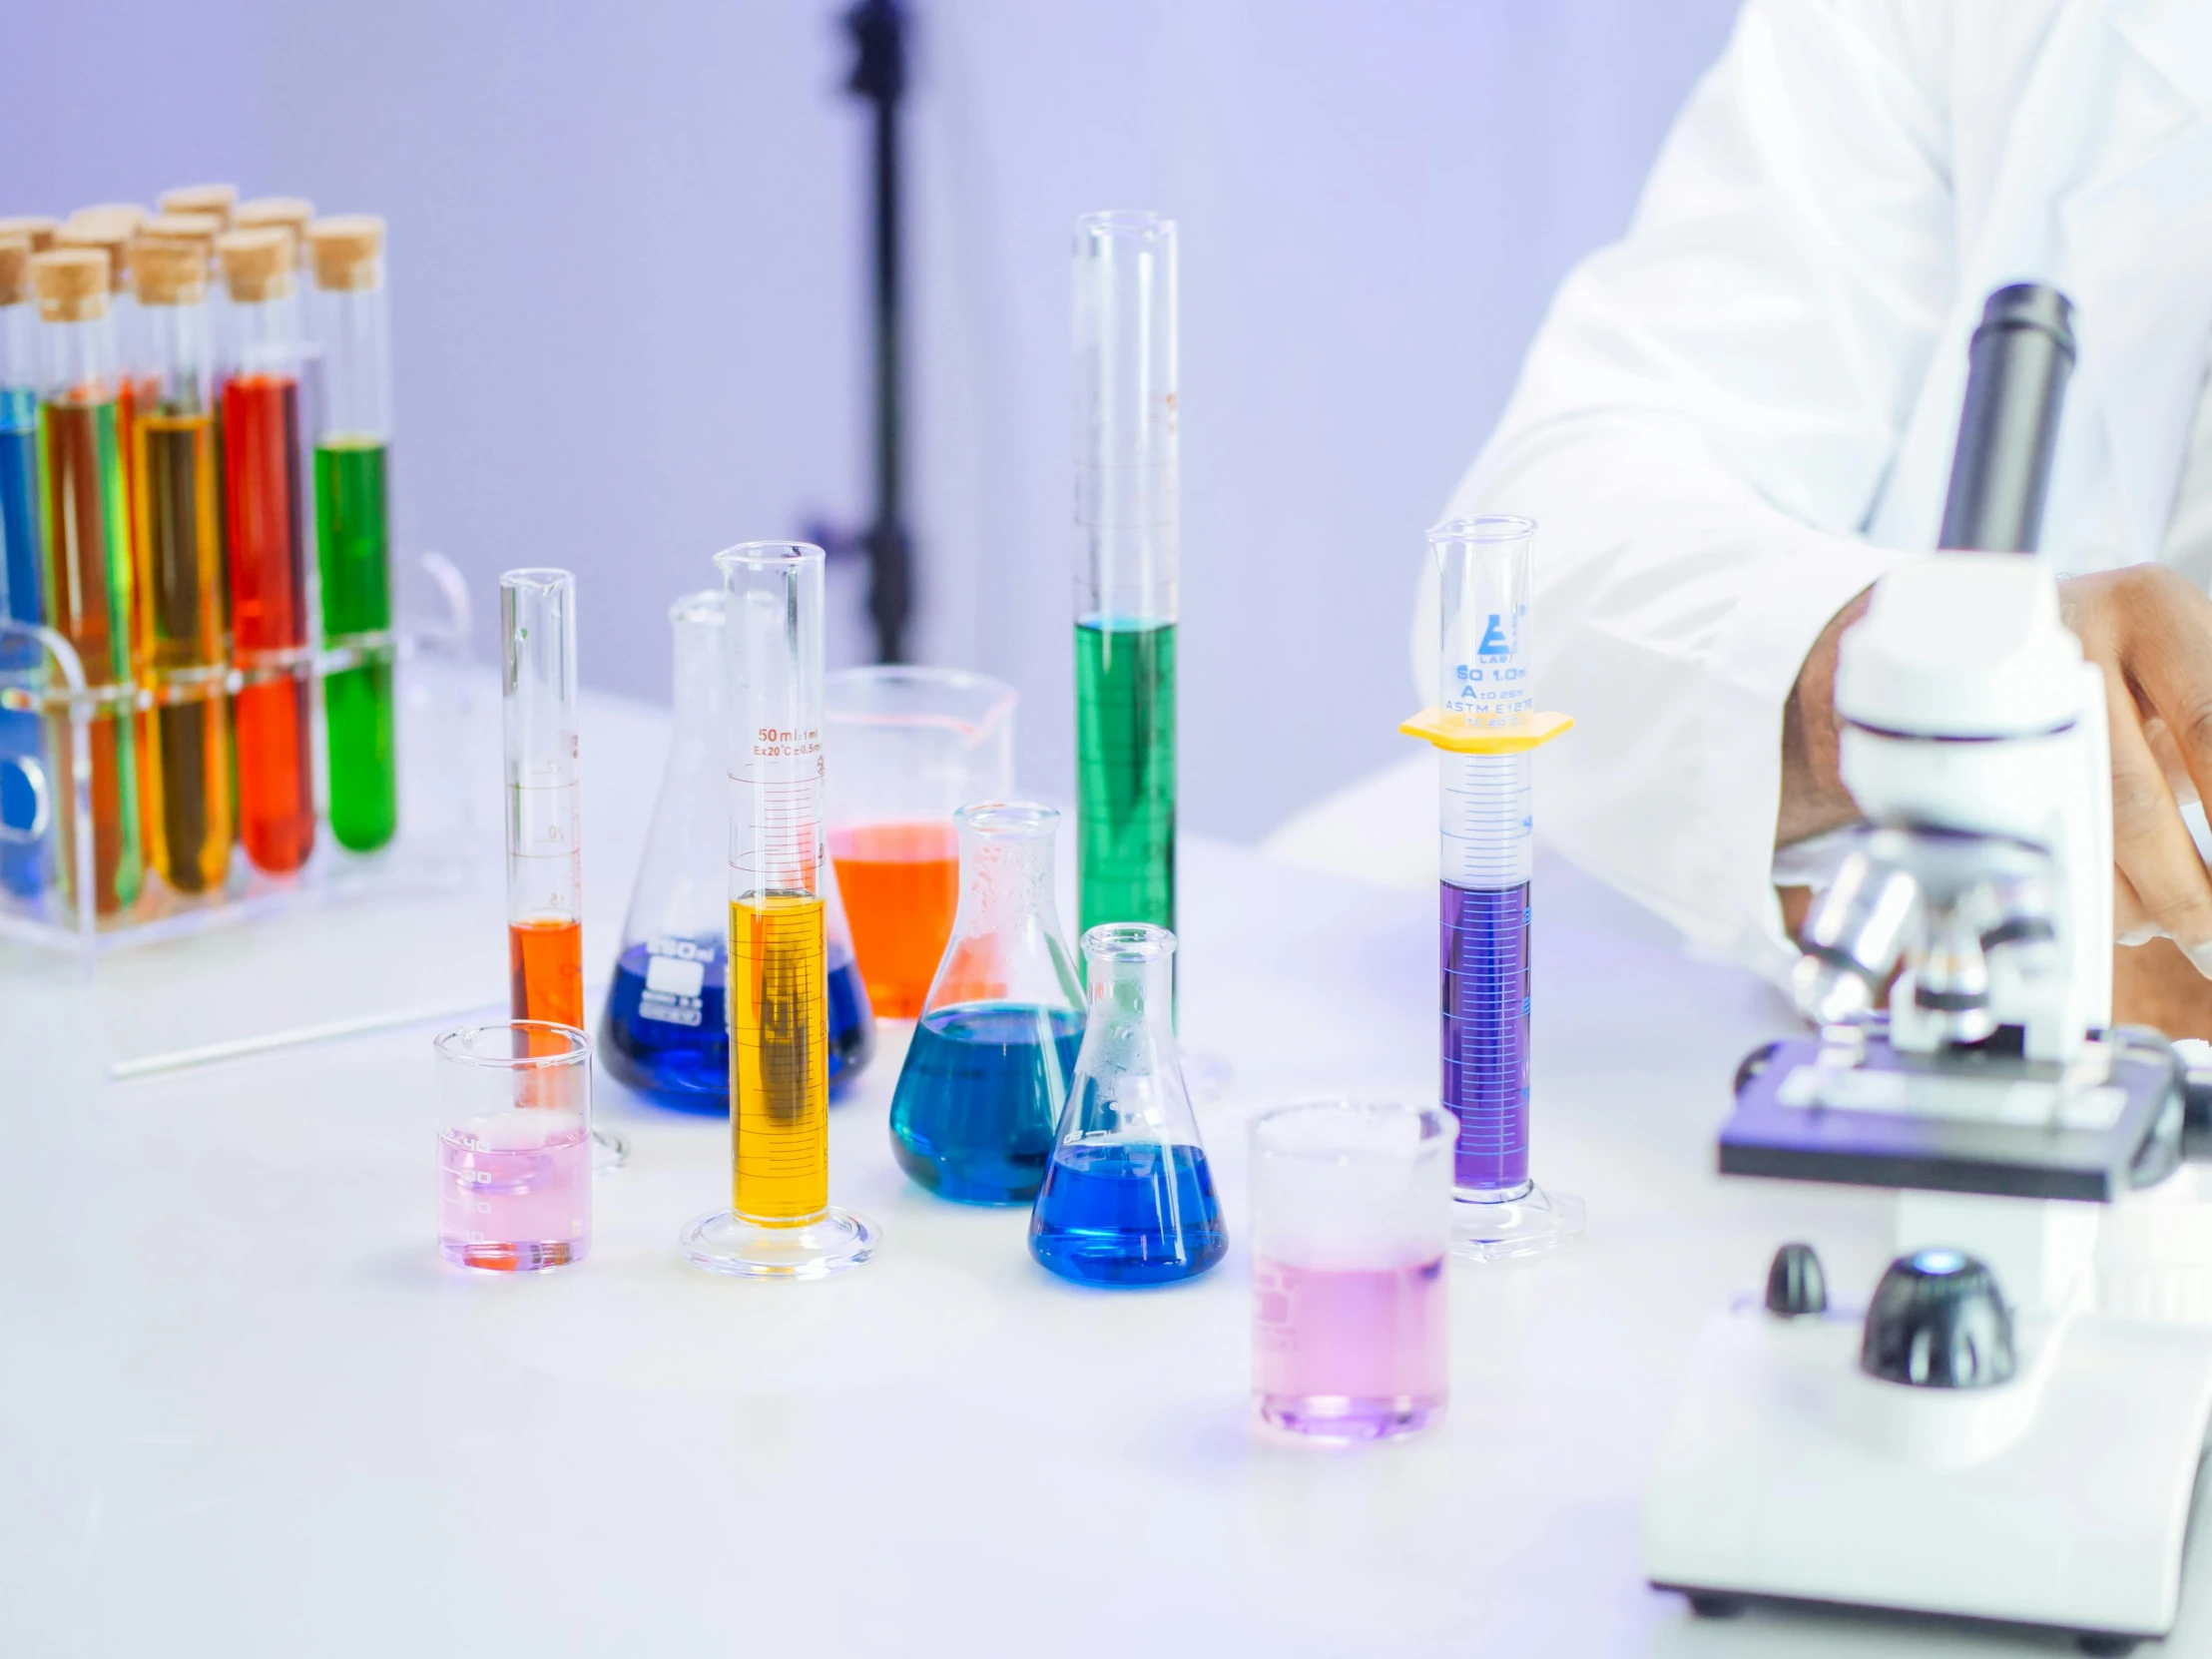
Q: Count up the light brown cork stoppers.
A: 10